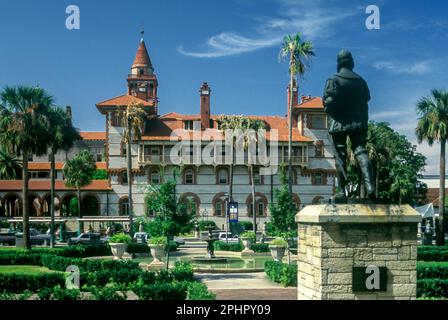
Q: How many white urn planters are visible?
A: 4